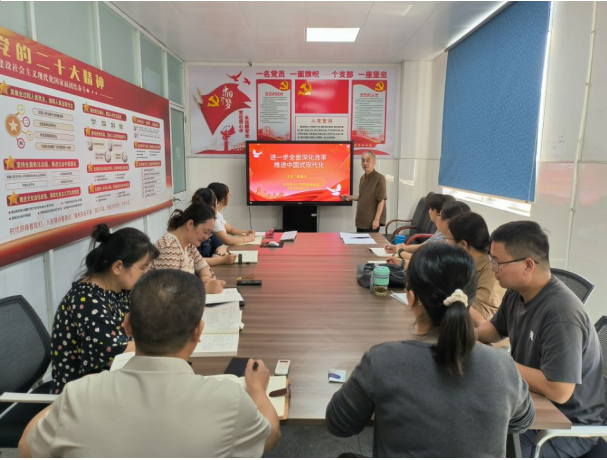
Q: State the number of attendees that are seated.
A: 10